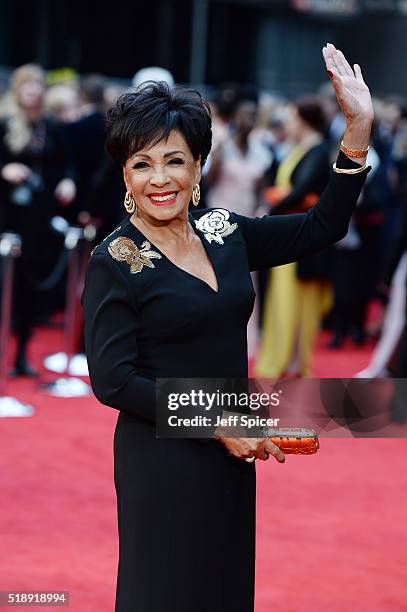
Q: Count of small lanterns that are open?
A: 0